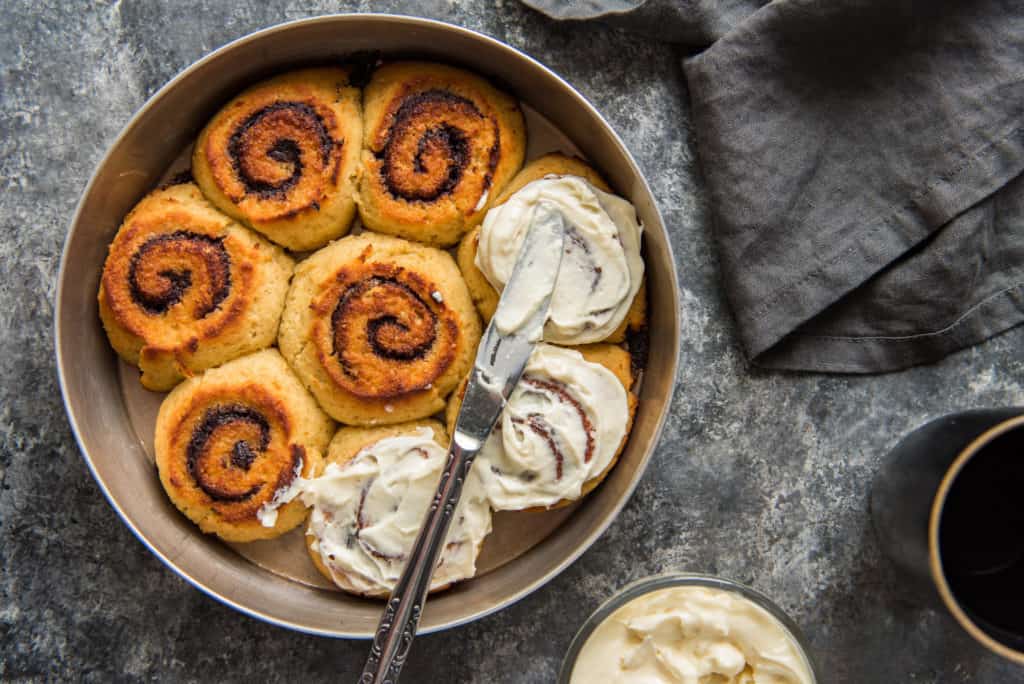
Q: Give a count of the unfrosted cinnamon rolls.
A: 5